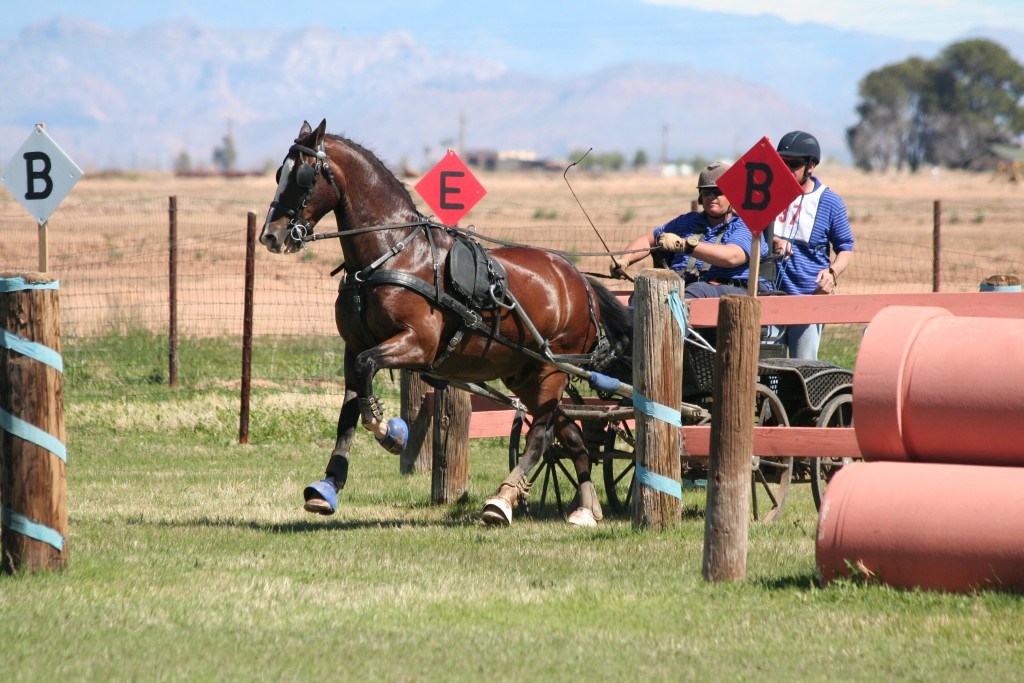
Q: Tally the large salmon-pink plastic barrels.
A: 2